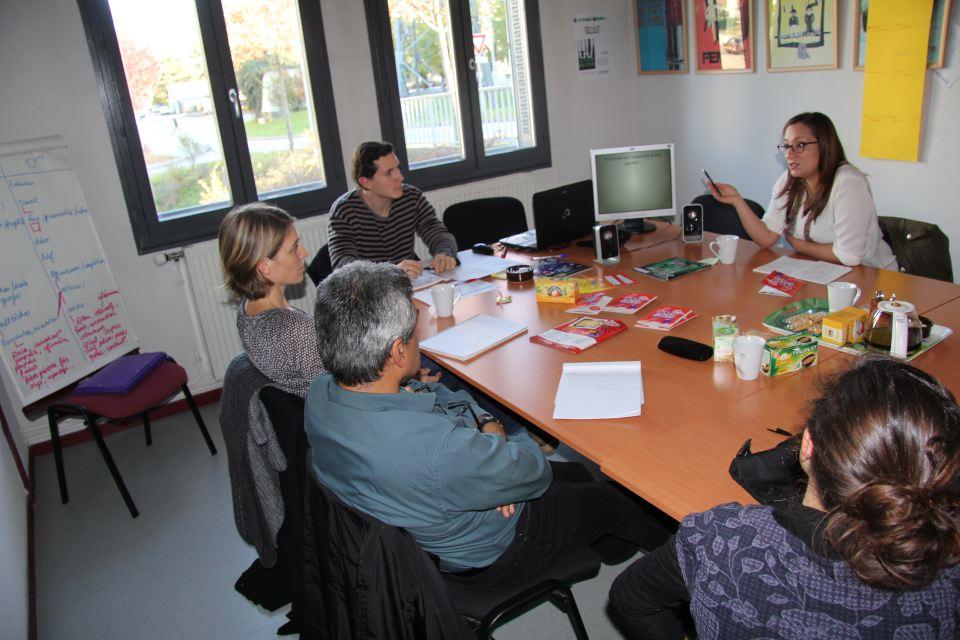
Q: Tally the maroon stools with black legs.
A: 1